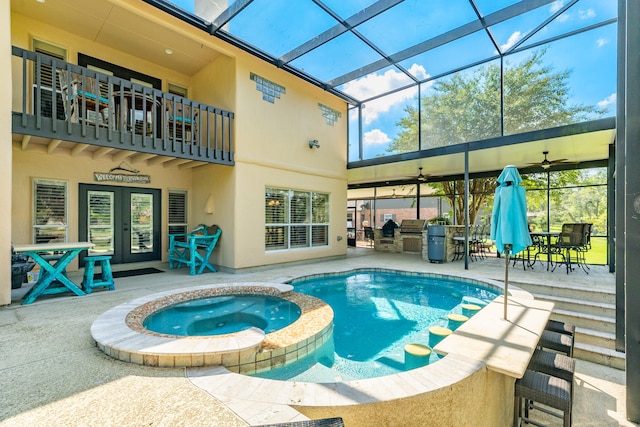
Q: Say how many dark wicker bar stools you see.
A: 4